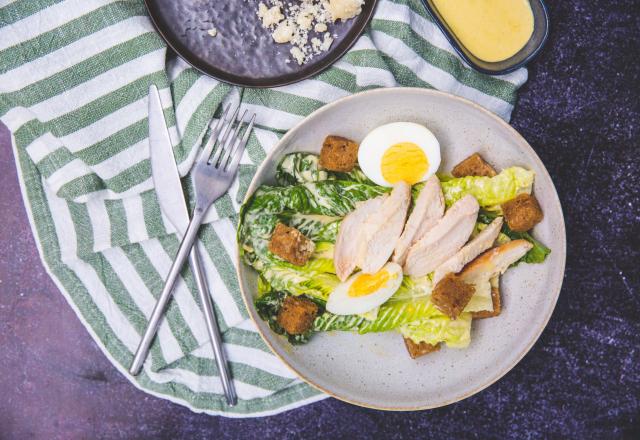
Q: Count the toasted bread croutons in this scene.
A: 8